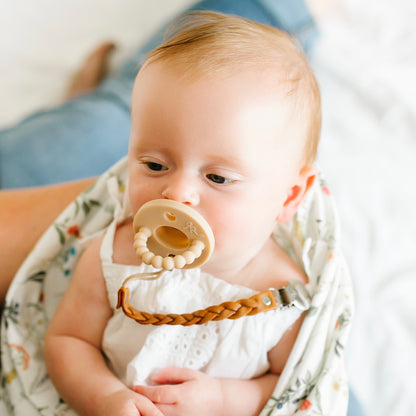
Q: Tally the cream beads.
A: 11